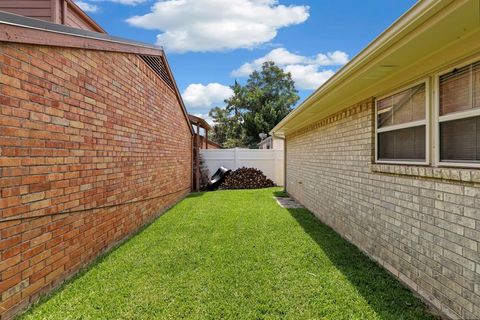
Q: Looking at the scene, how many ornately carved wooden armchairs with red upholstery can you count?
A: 0